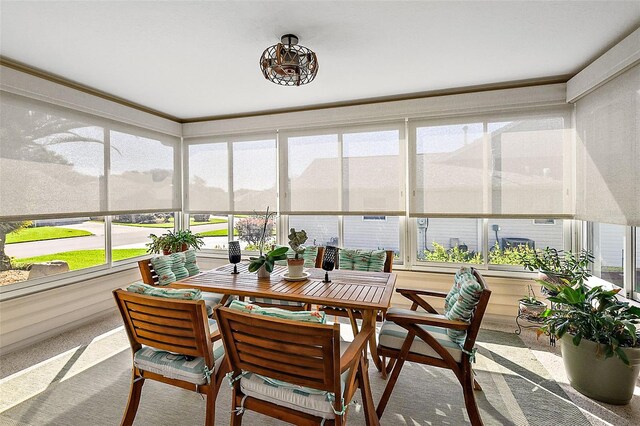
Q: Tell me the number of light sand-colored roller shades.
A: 5